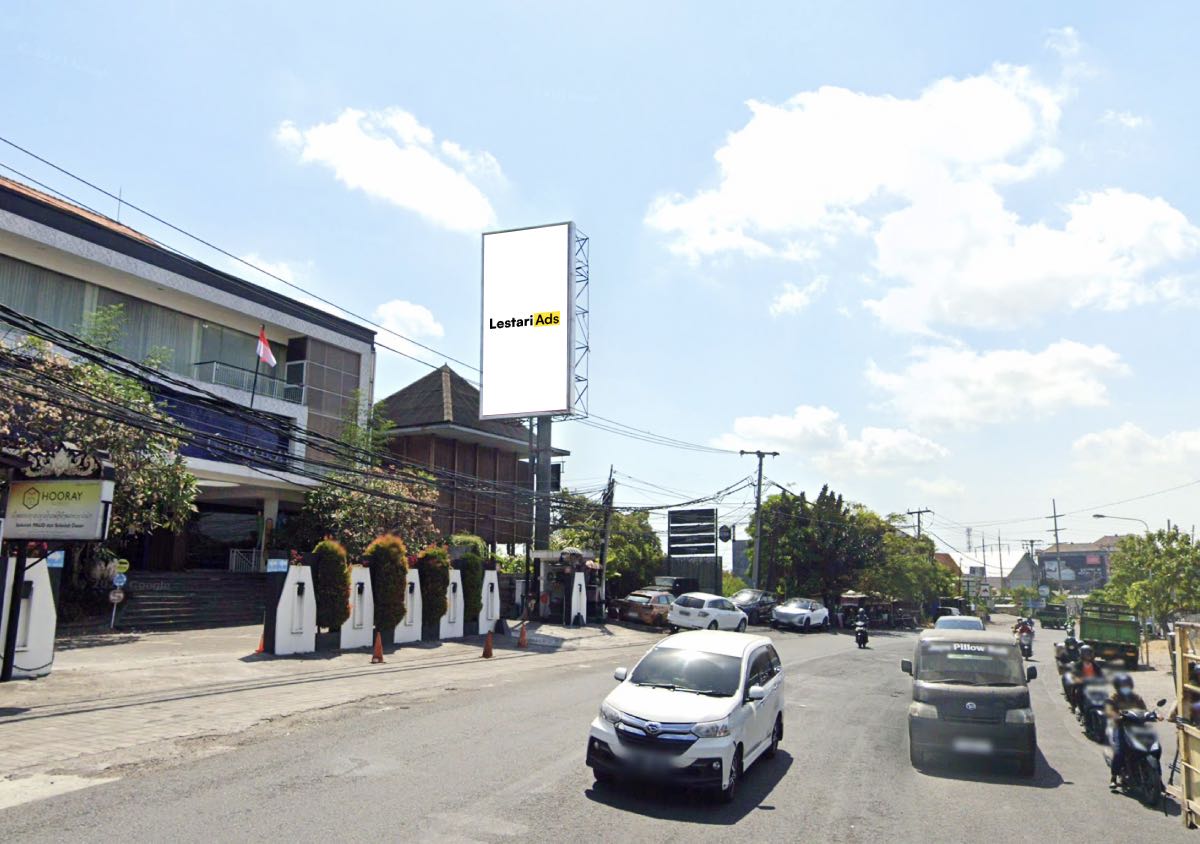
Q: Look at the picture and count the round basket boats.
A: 0